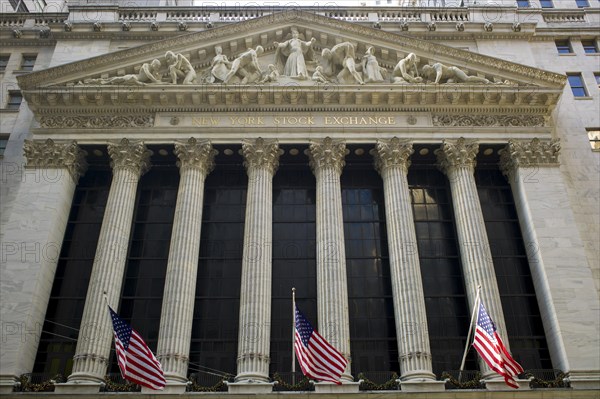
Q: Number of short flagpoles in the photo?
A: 3